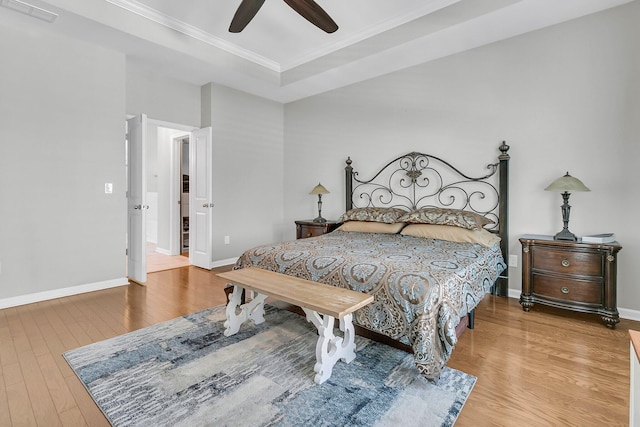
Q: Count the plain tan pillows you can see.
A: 2